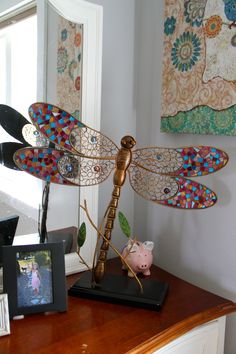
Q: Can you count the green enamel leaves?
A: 2